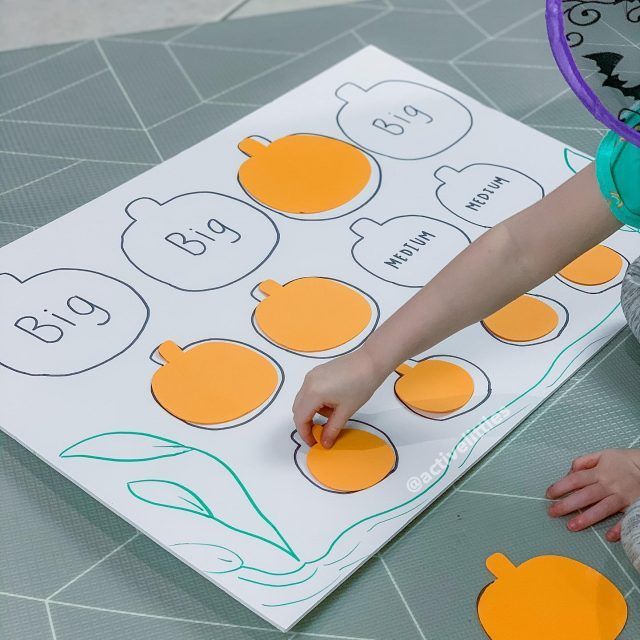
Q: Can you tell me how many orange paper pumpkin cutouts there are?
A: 8